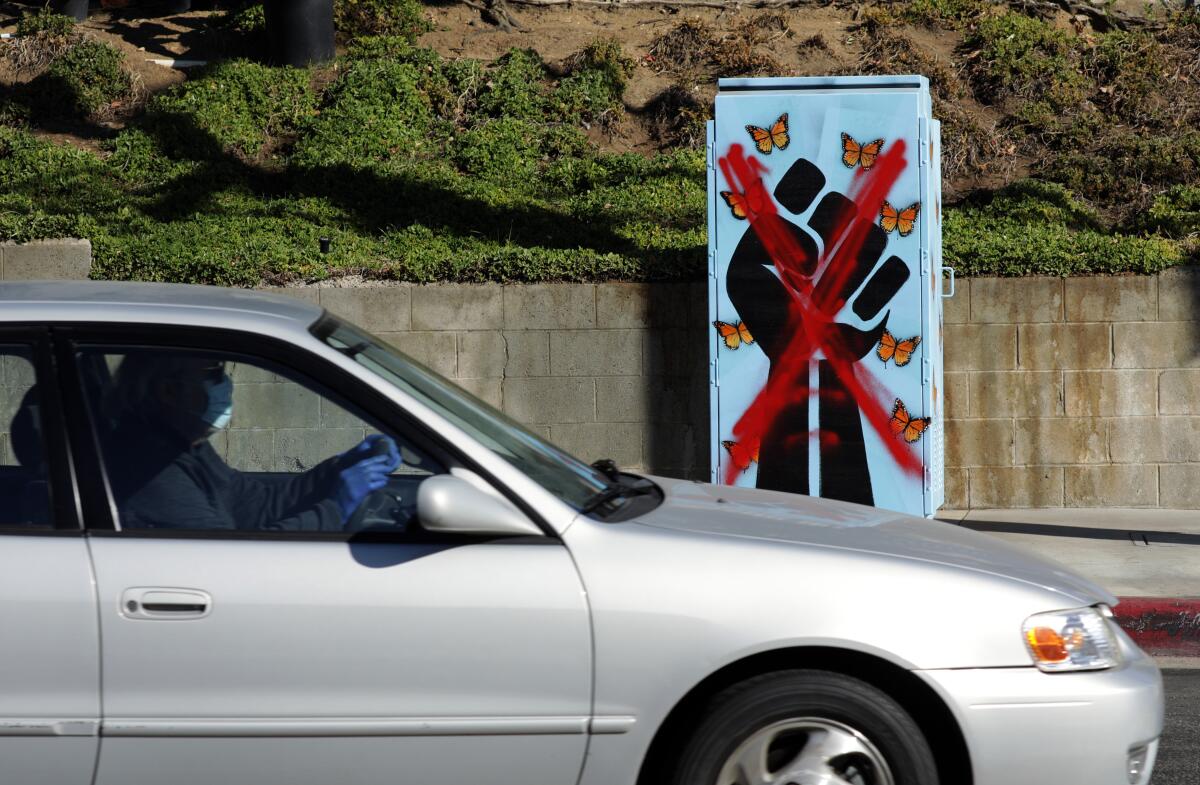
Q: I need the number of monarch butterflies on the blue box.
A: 8